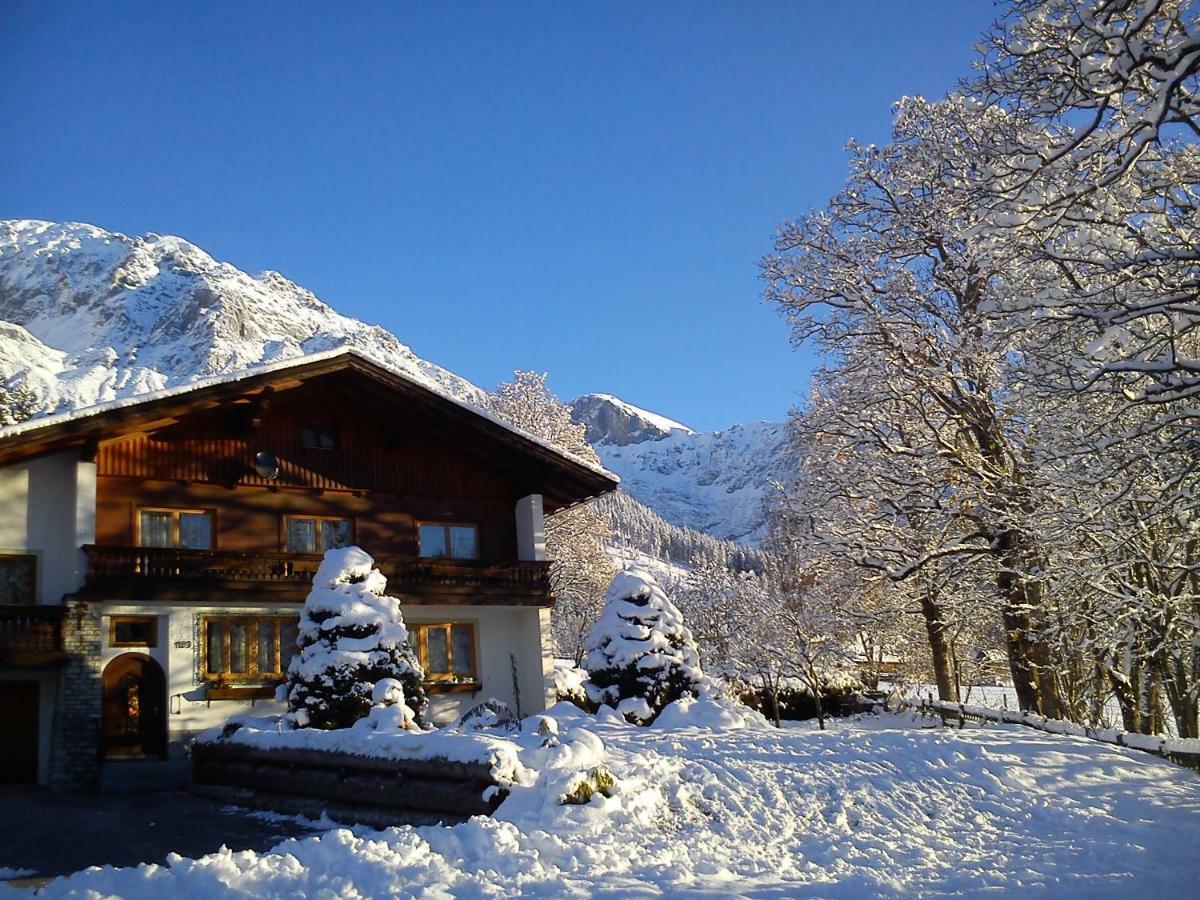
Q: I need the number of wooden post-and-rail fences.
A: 1